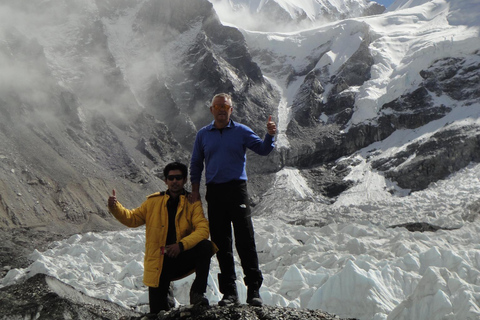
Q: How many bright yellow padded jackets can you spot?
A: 1